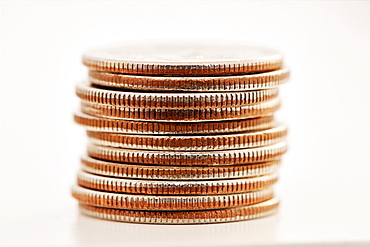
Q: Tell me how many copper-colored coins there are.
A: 11